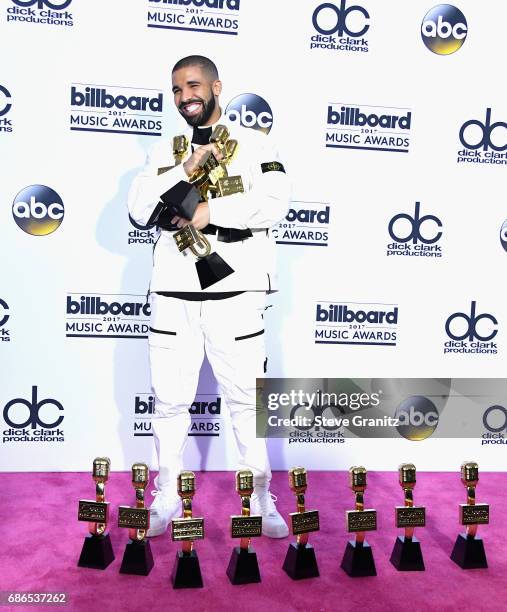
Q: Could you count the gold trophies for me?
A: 13